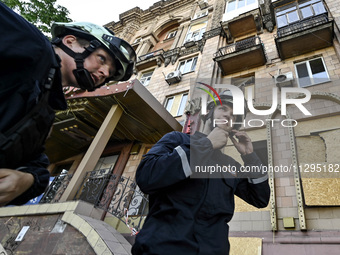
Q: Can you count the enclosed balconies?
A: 2